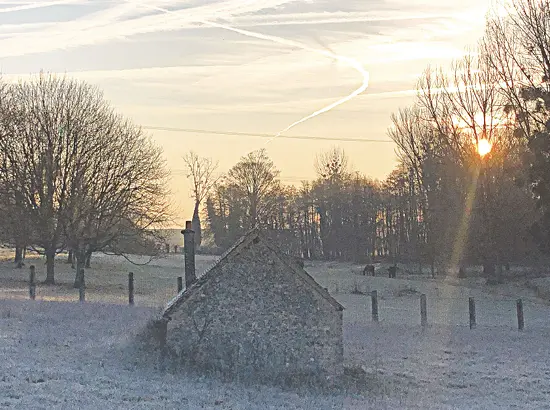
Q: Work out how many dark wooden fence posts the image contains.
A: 8